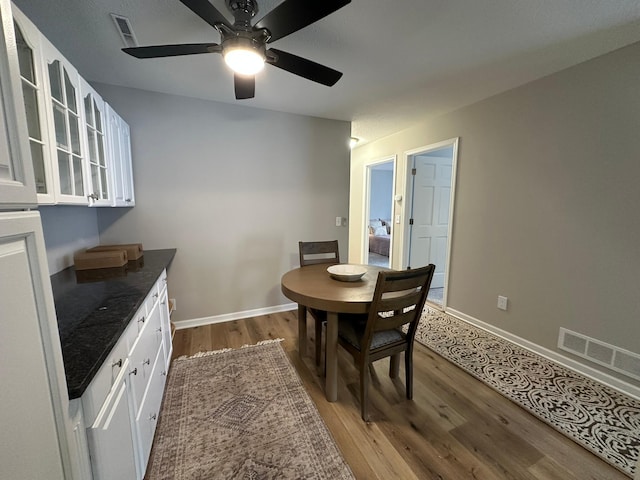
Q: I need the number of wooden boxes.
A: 2